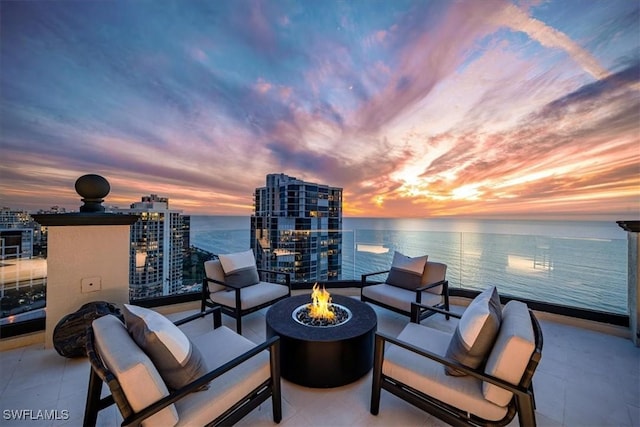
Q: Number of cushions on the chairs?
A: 12